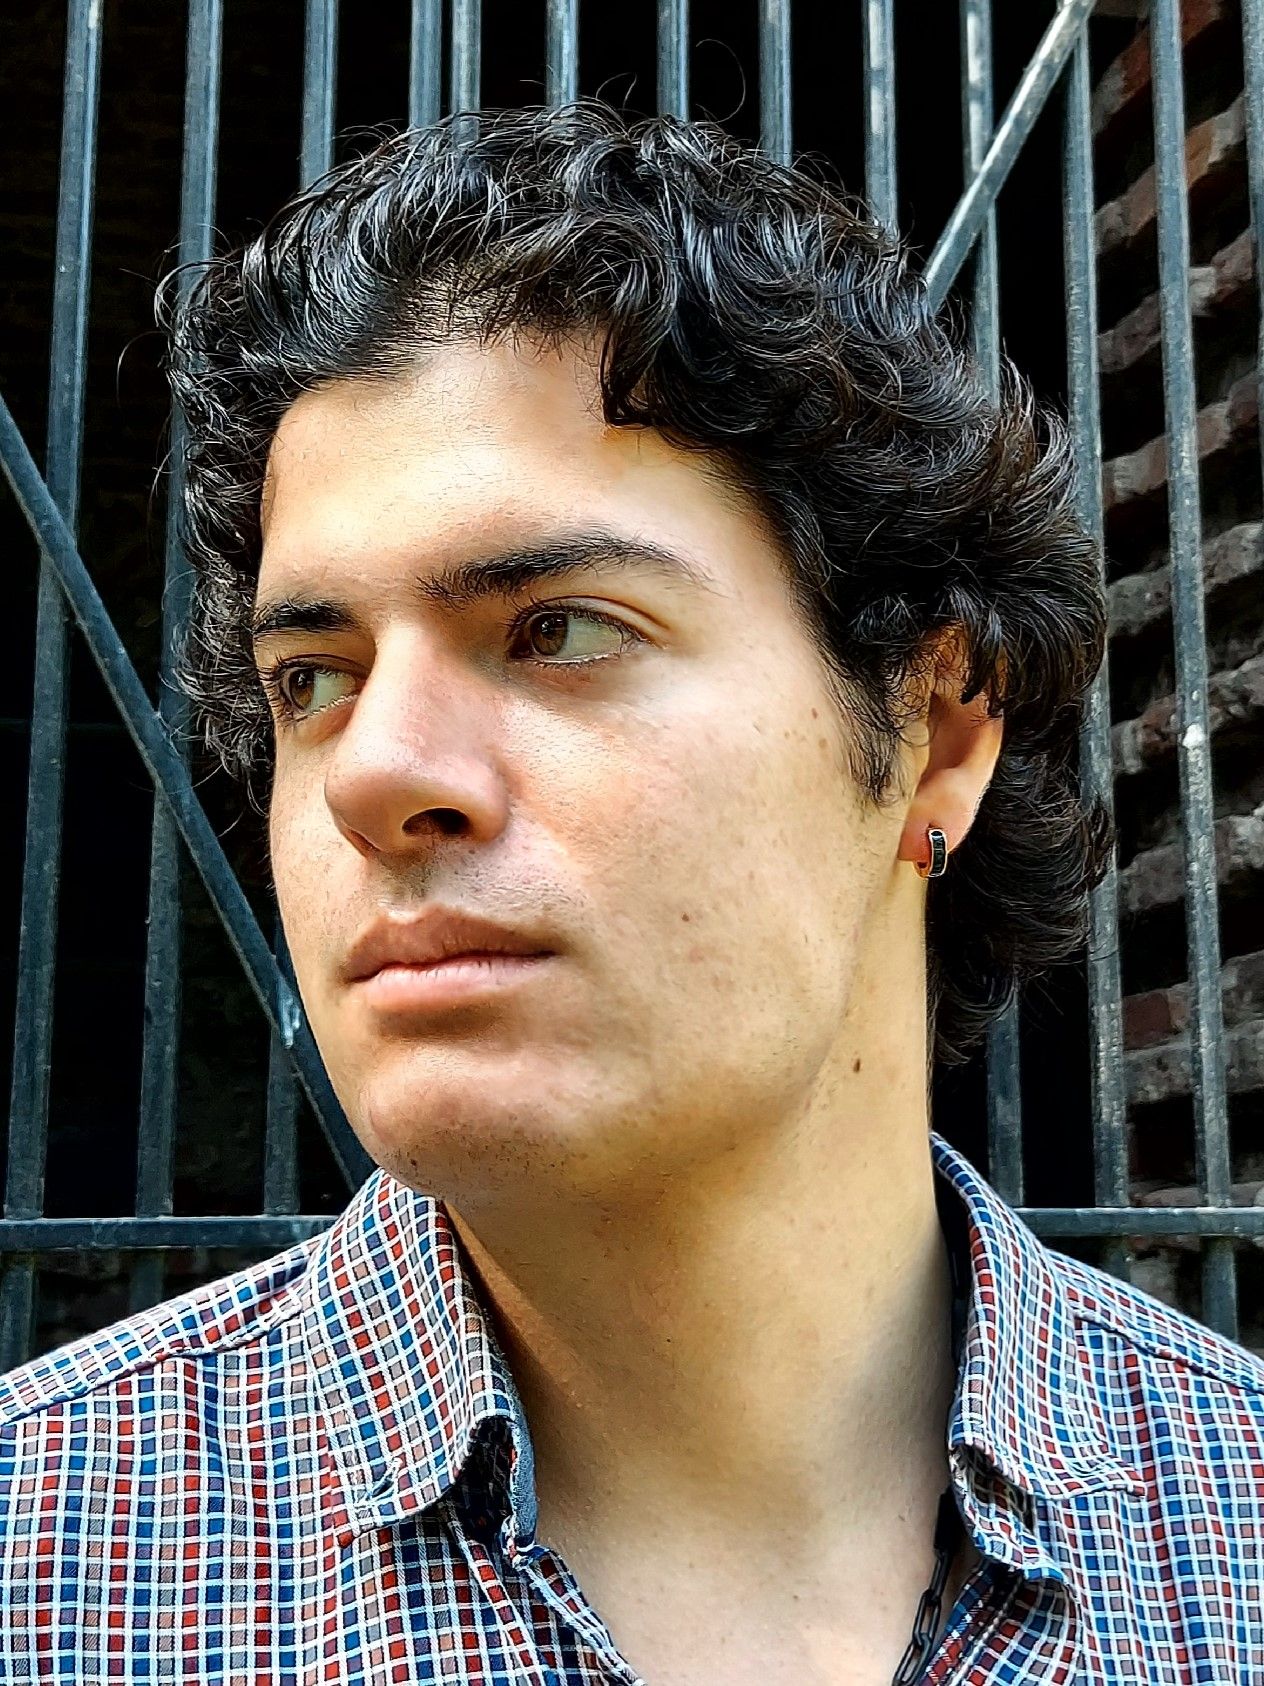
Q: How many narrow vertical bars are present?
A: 13